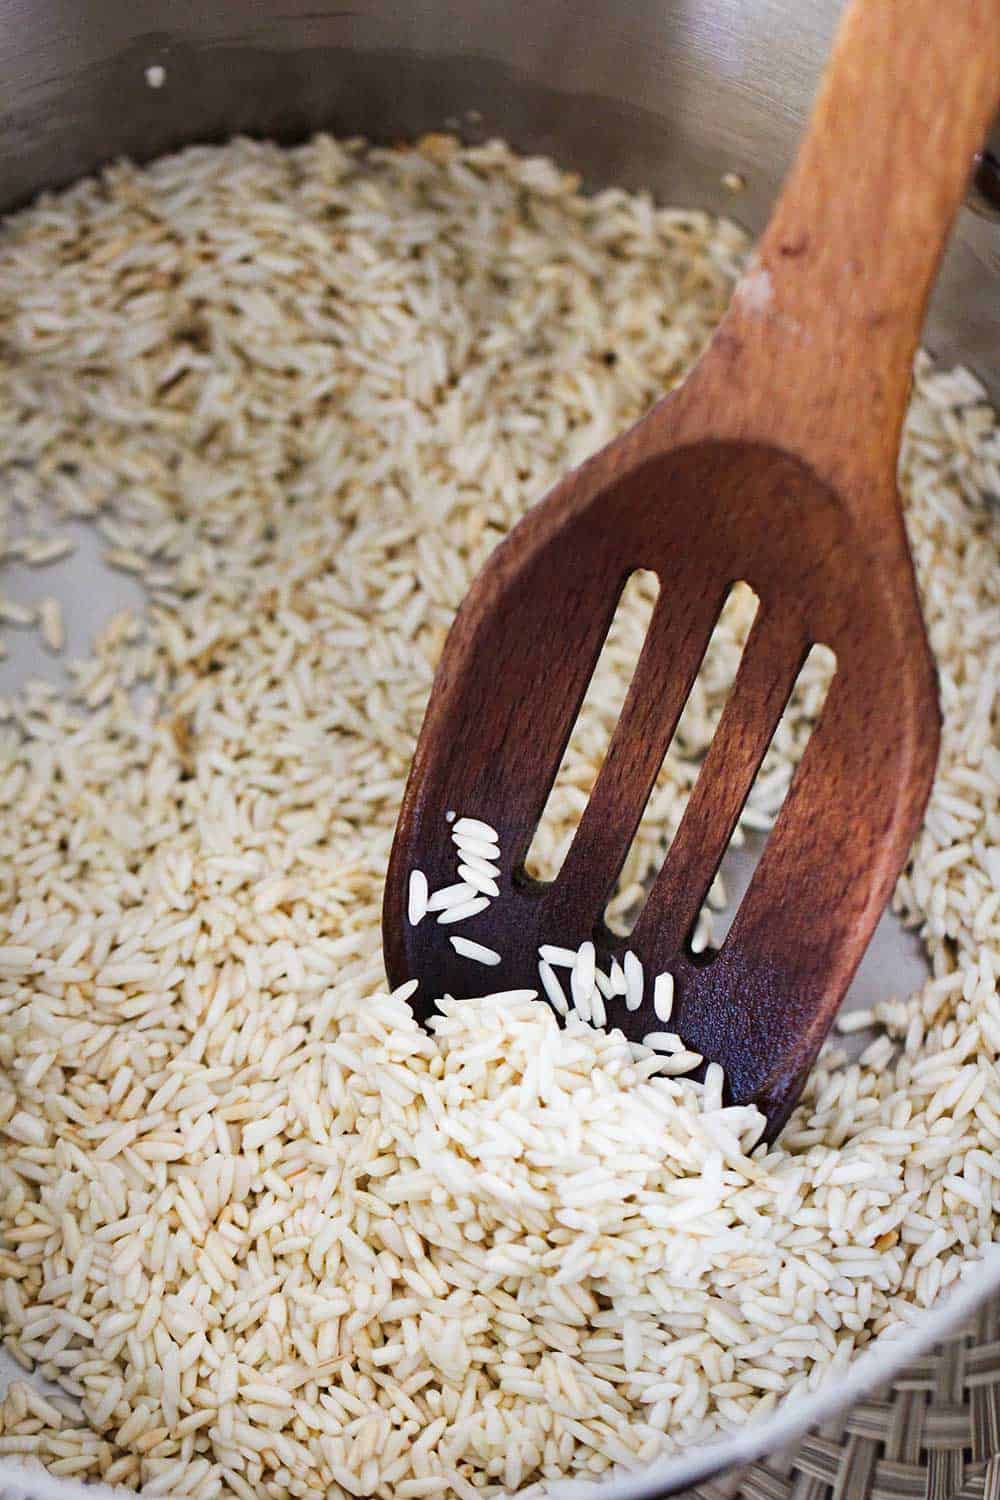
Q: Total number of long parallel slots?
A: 3